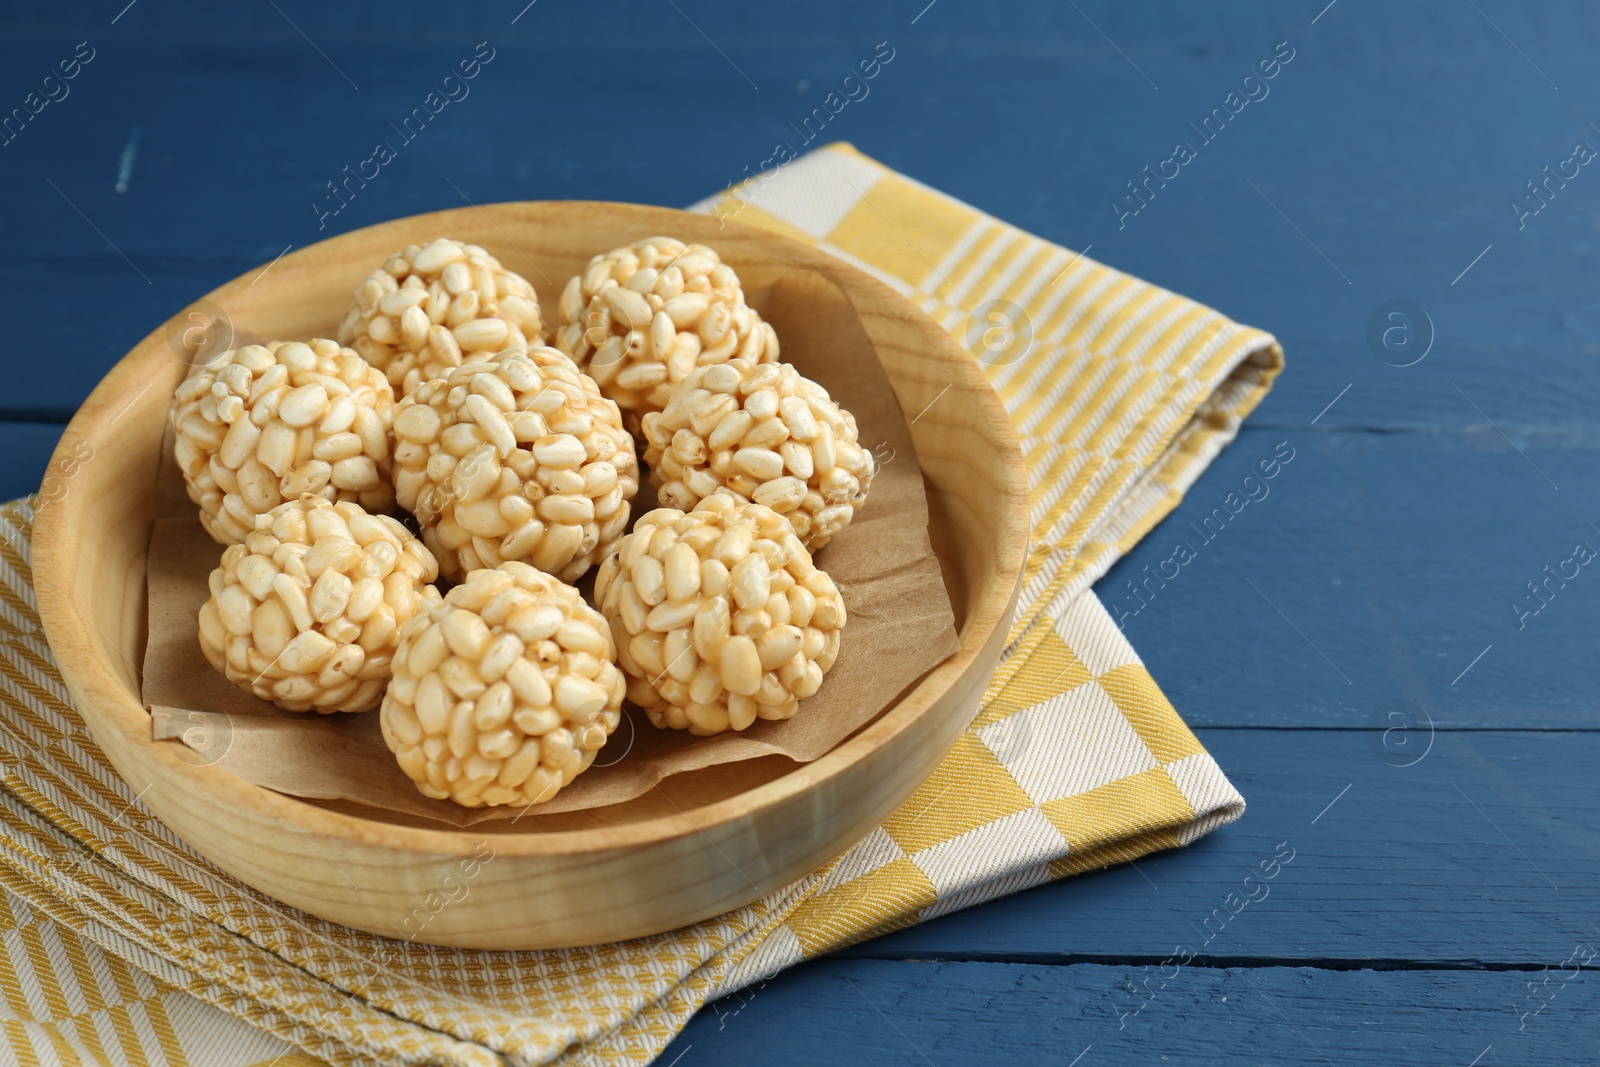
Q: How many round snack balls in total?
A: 8